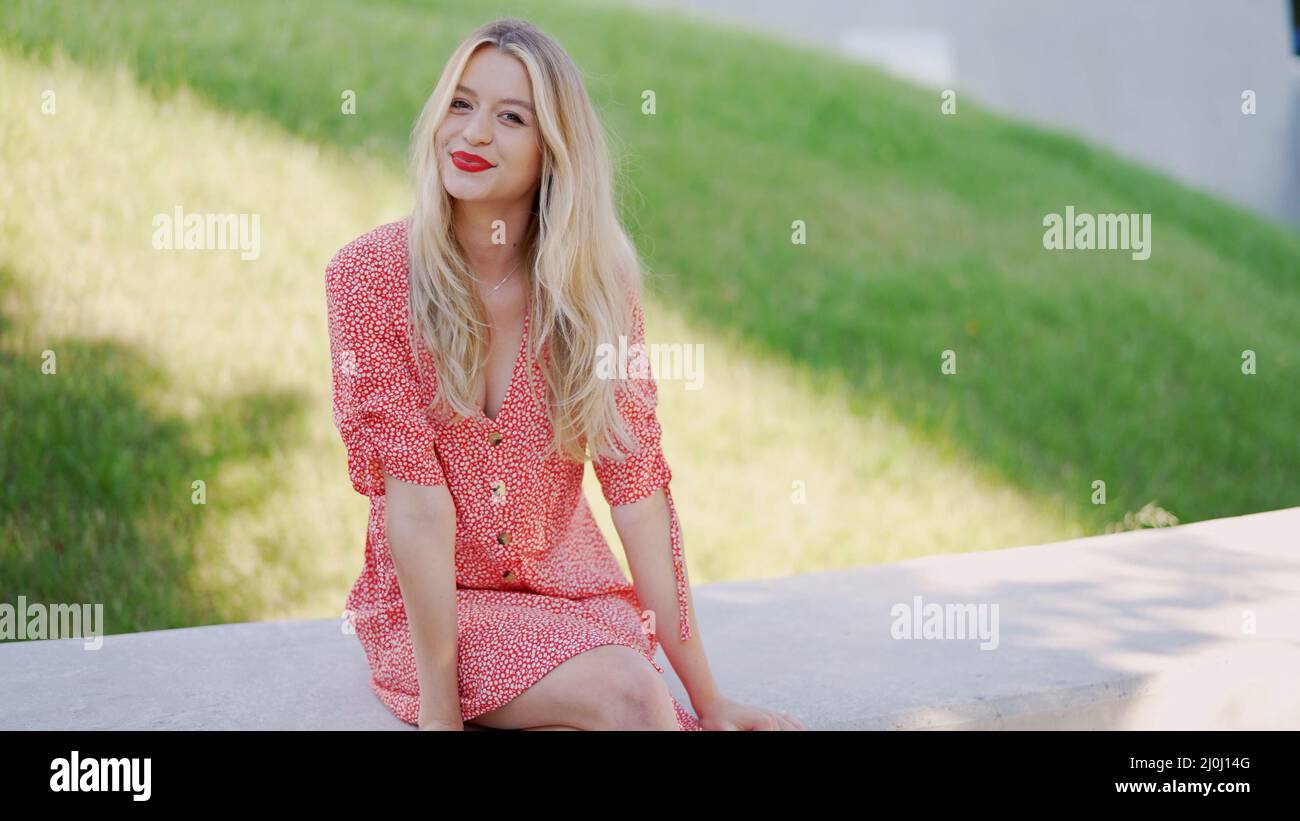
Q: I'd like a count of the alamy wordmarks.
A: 6